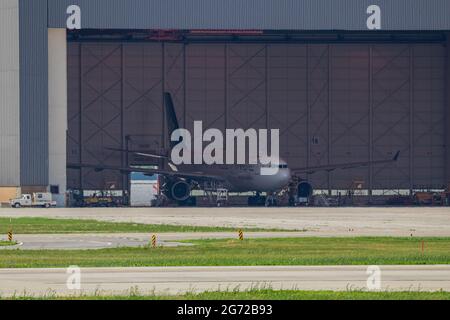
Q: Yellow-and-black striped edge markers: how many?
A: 3